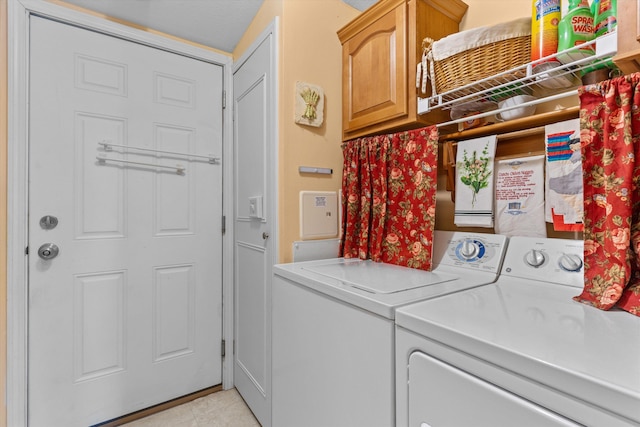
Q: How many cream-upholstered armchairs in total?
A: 0